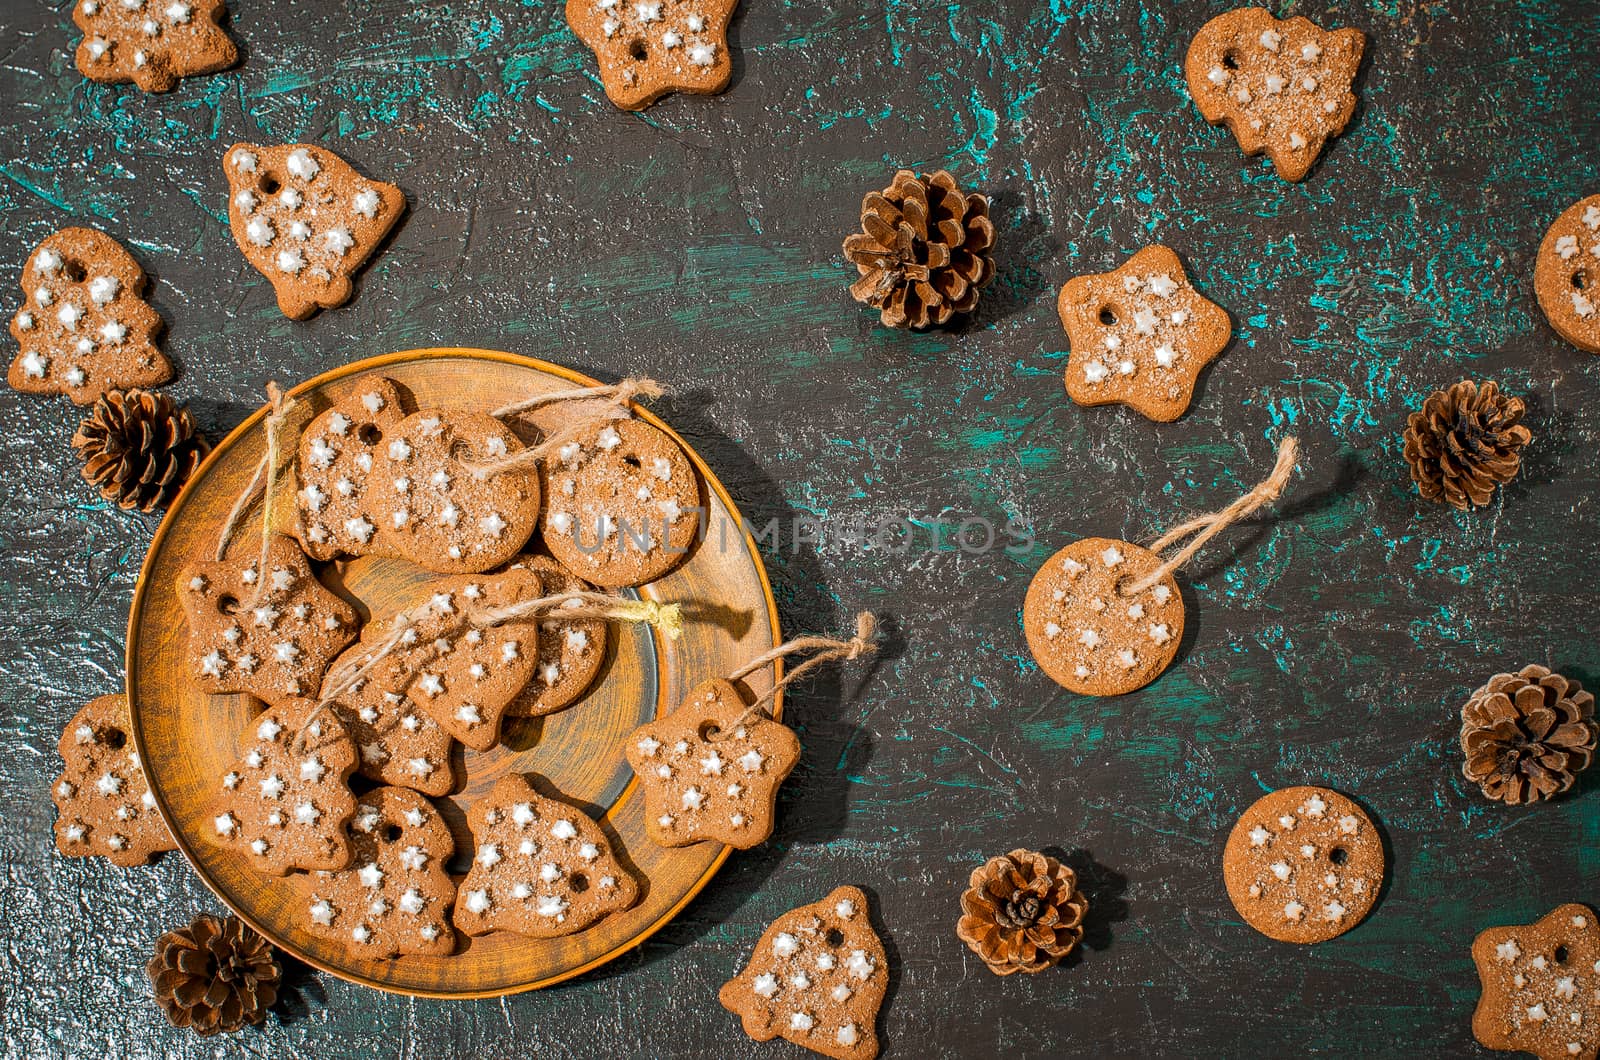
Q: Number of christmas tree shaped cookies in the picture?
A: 6